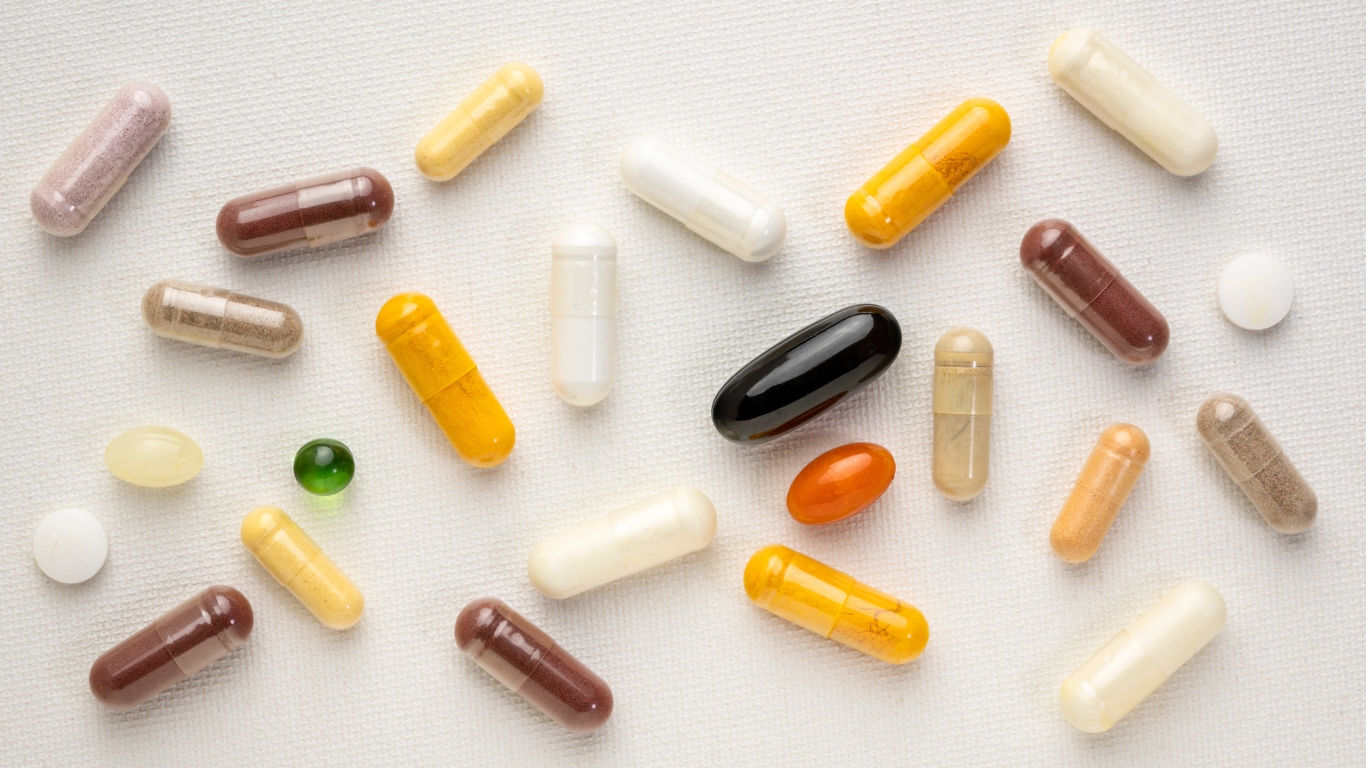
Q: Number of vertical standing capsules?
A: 2